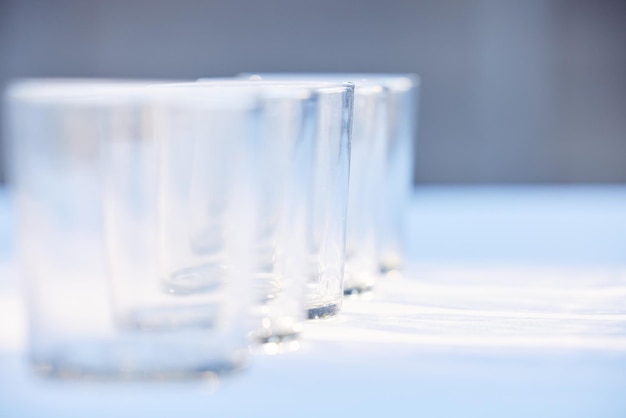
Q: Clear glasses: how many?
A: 5